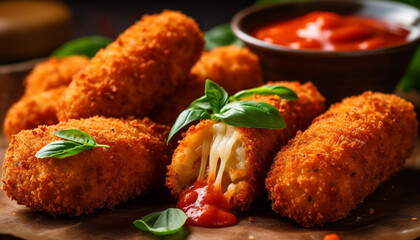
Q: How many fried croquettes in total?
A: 7